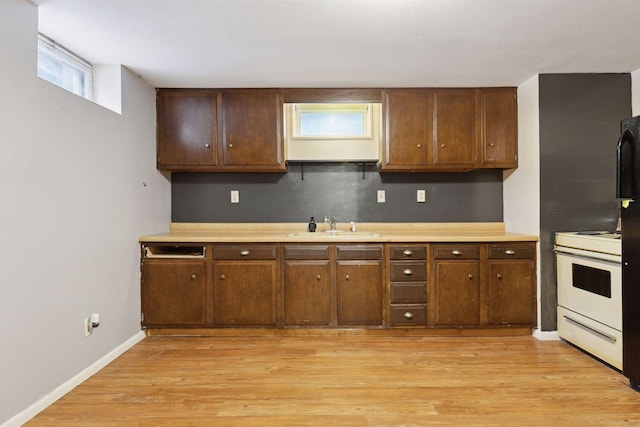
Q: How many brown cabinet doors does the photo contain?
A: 11